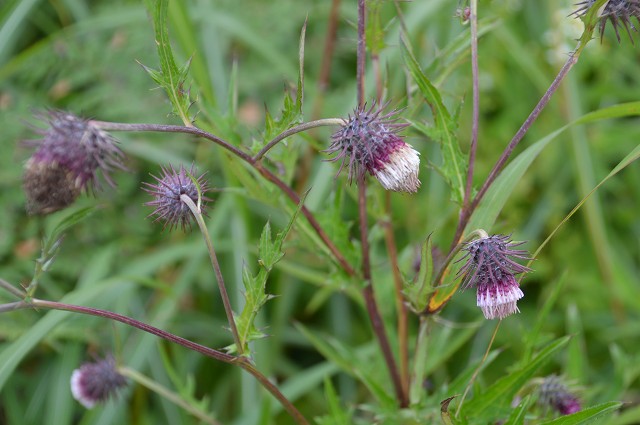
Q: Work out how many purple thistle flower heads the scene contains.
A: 7